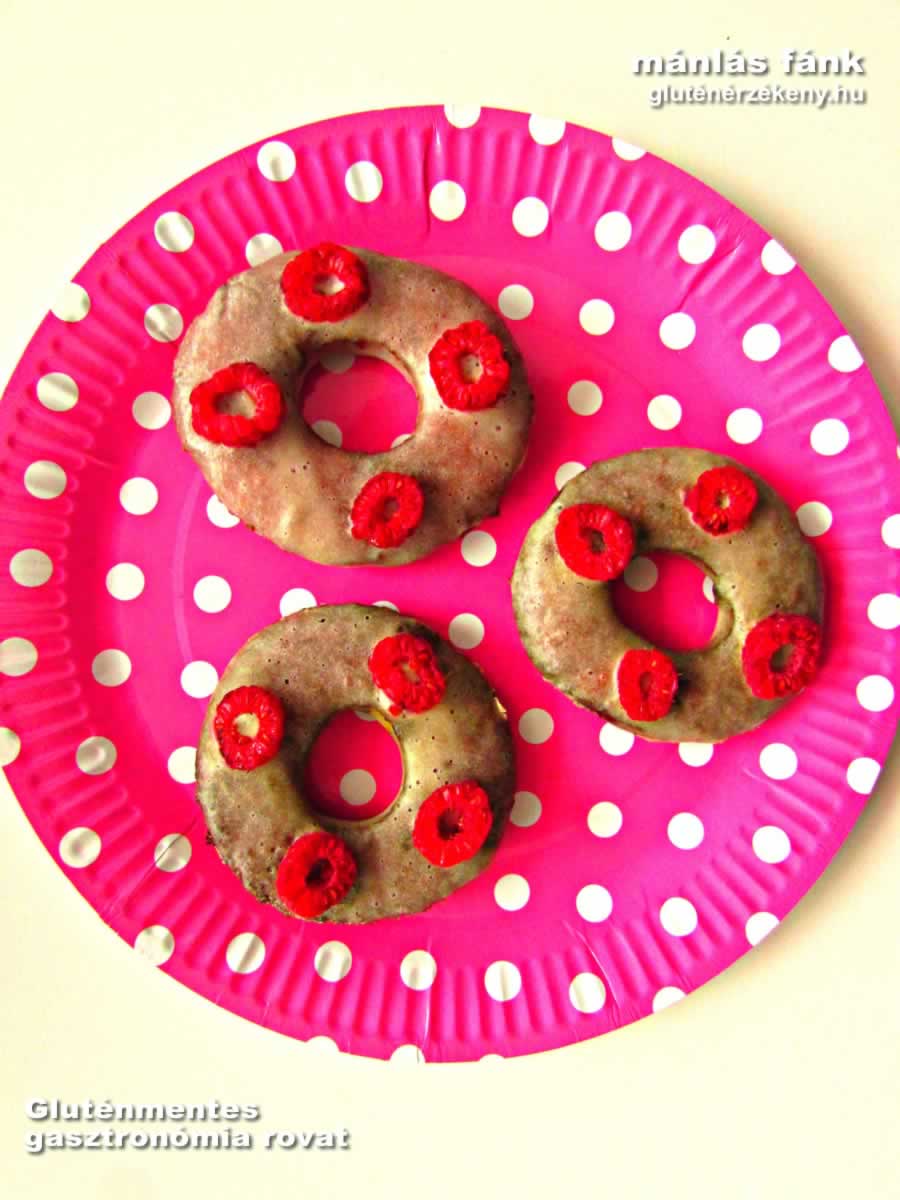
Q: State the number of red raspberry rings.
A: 12